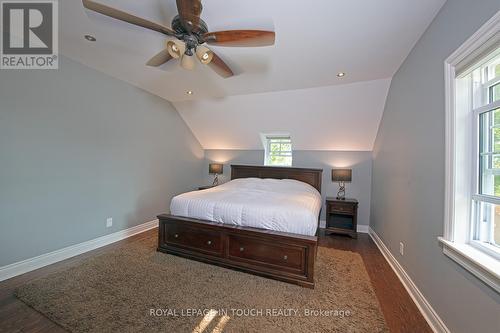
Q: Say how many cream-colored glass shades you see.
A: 3